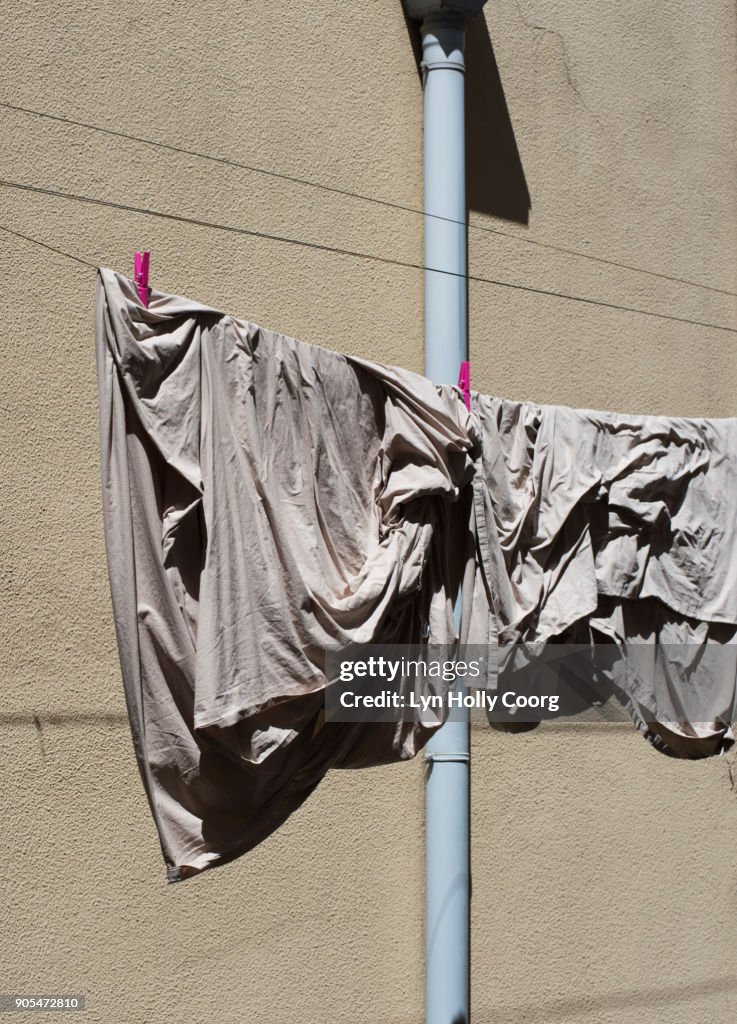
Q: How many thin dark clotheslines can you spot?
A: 3